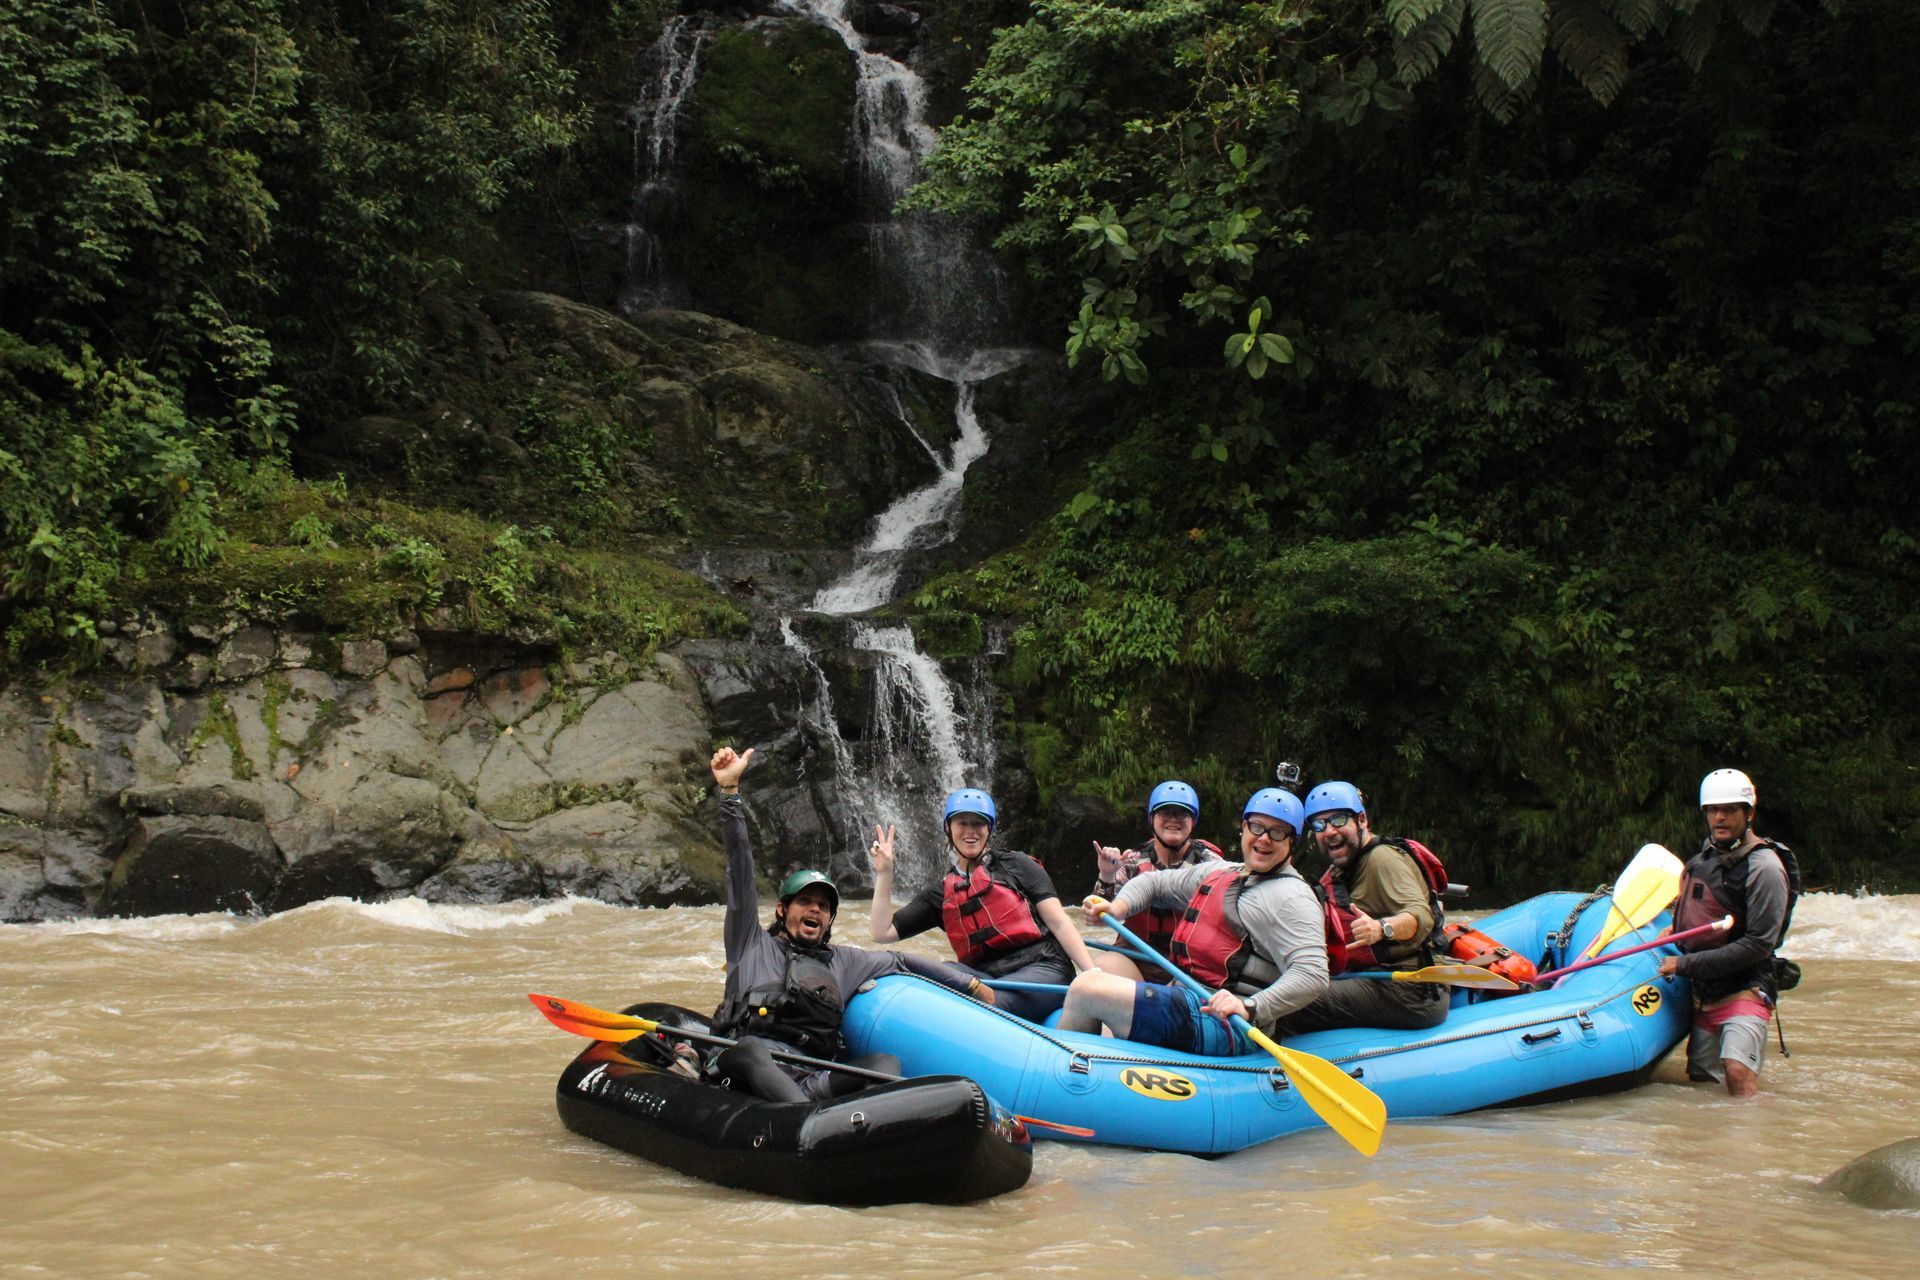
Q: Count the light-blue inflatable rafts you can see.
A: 1